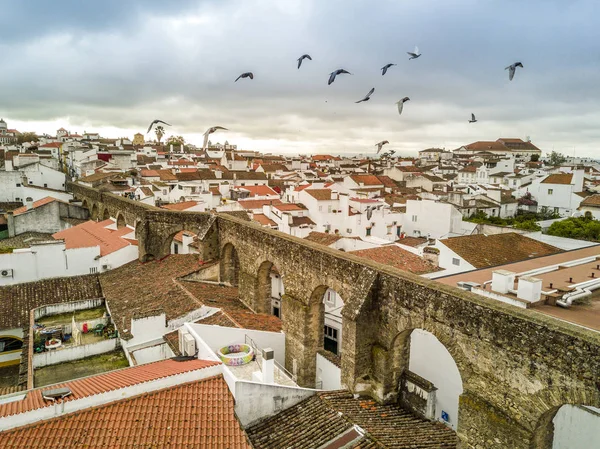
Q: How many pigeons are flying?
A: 12